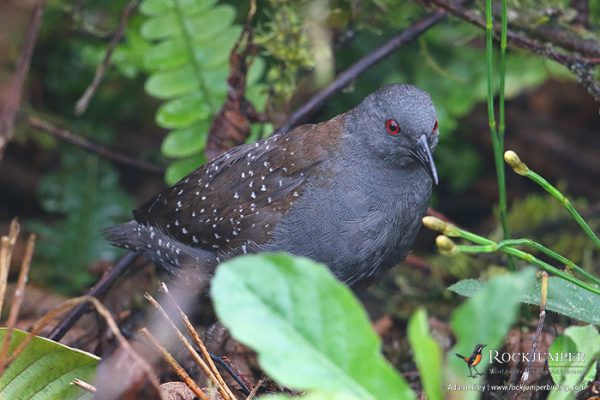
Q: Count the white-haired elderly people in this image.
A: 0